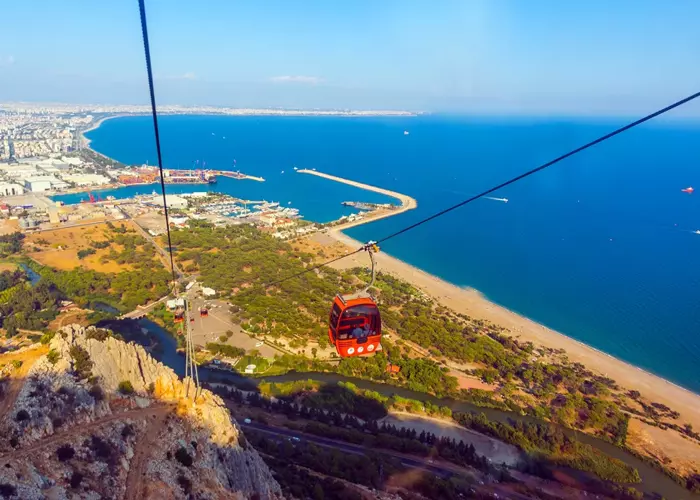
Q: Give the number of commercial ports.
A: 1